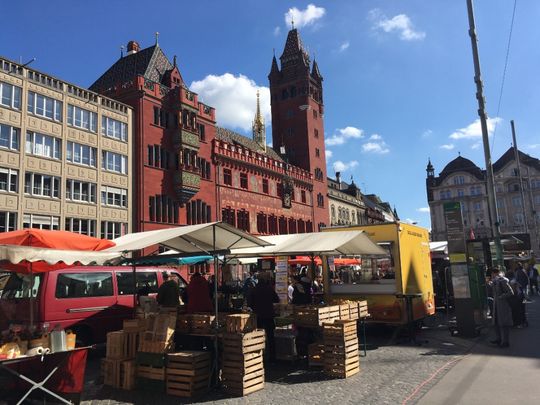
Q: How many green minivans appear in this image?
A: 0